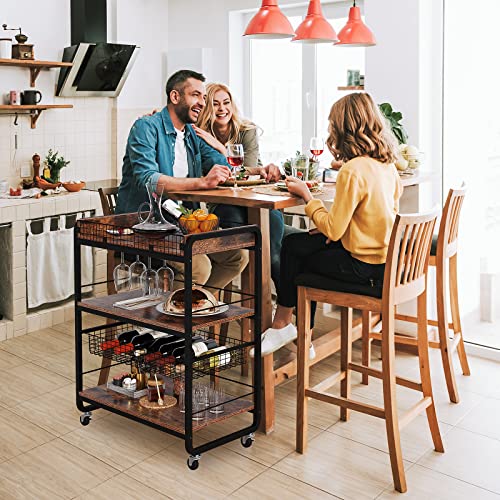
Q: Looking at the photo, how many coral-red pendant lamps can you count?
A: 3